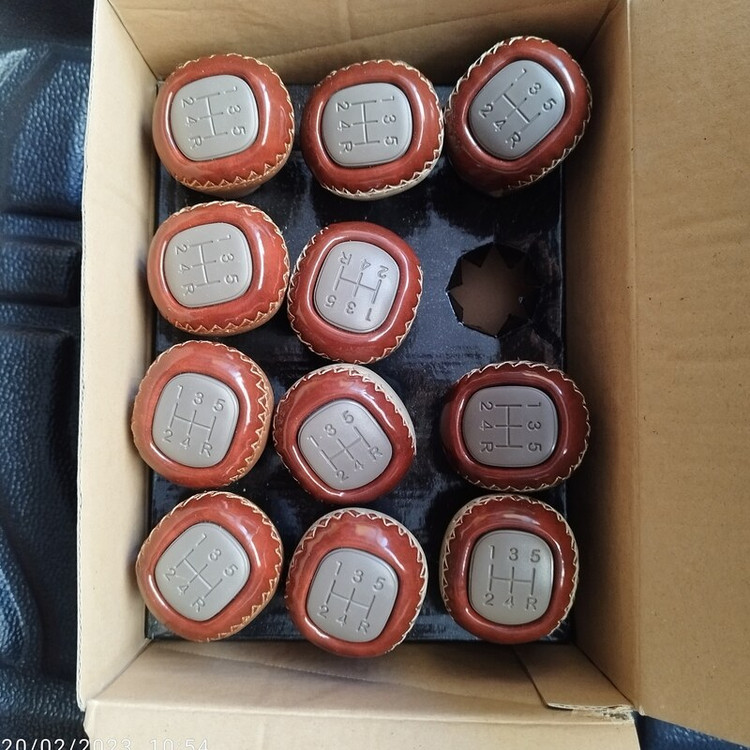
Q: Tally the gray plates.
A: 11